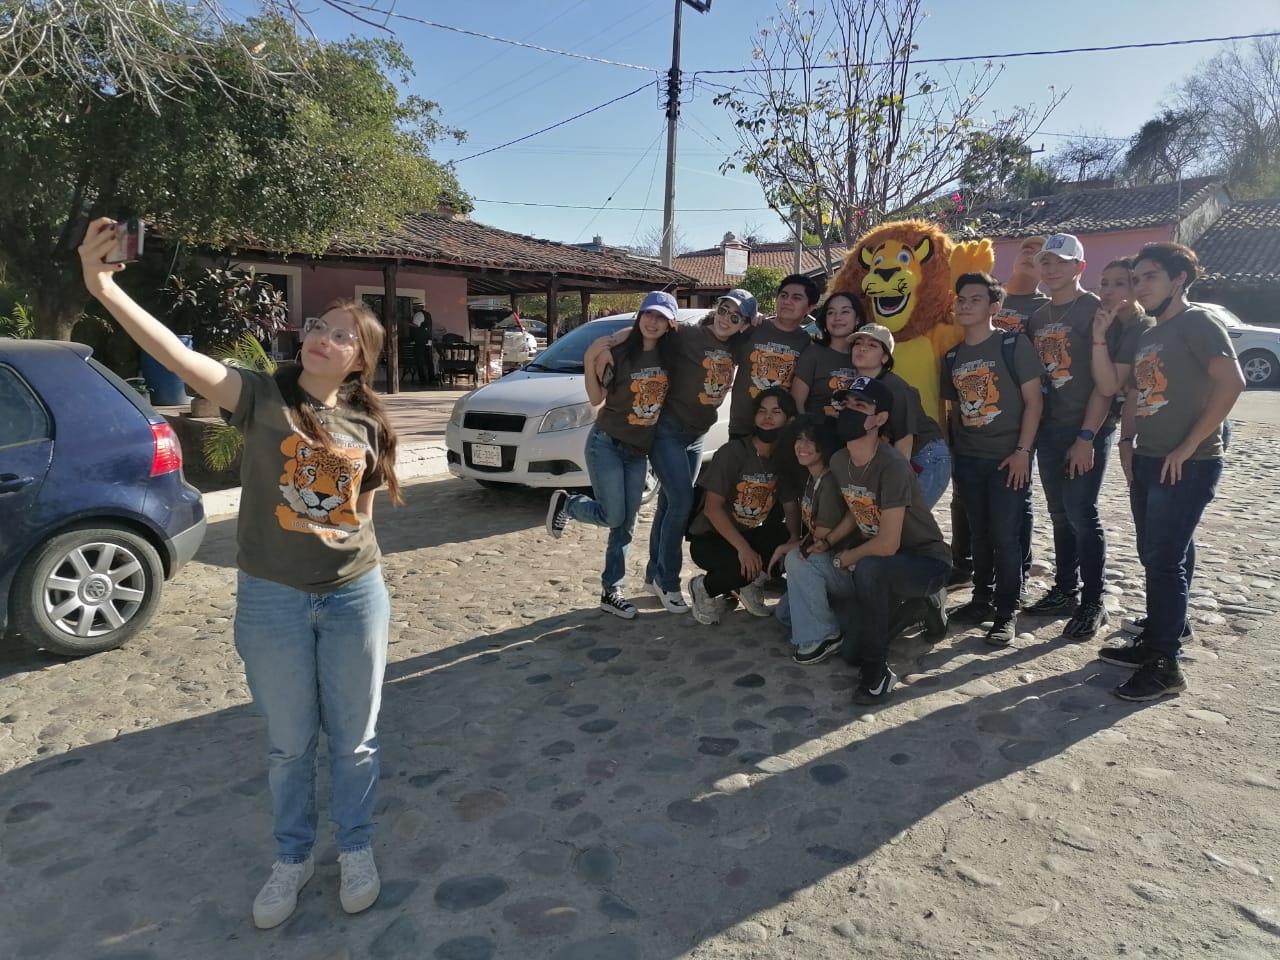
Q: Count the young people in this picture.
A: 14